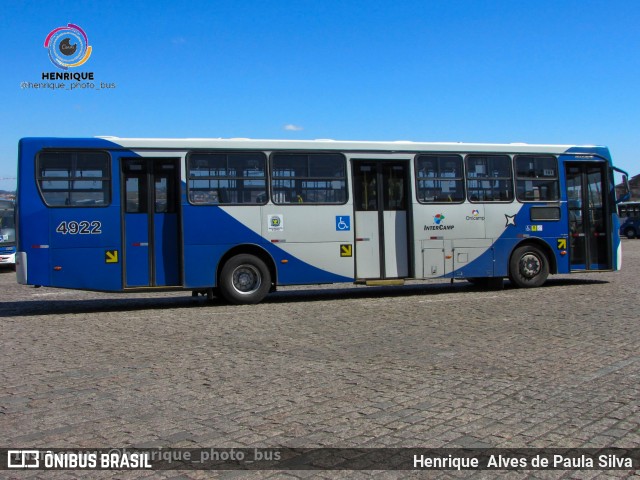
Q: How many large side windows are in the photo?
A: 6